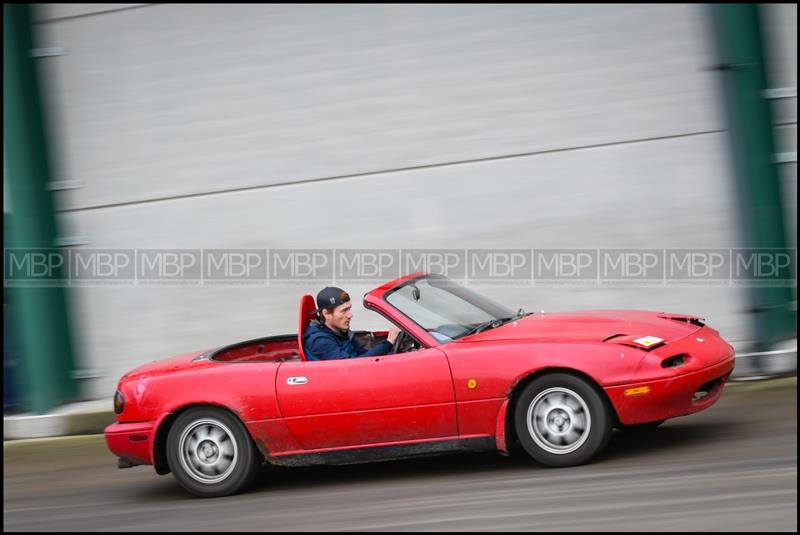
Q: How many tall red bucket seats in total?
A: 1